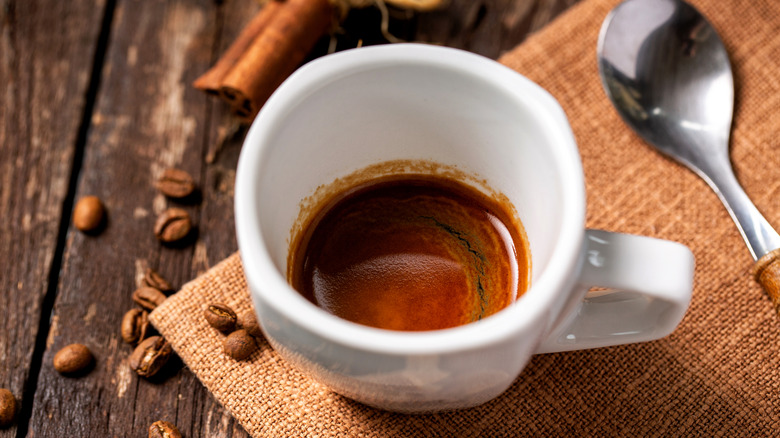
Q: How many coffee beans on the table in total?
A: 13